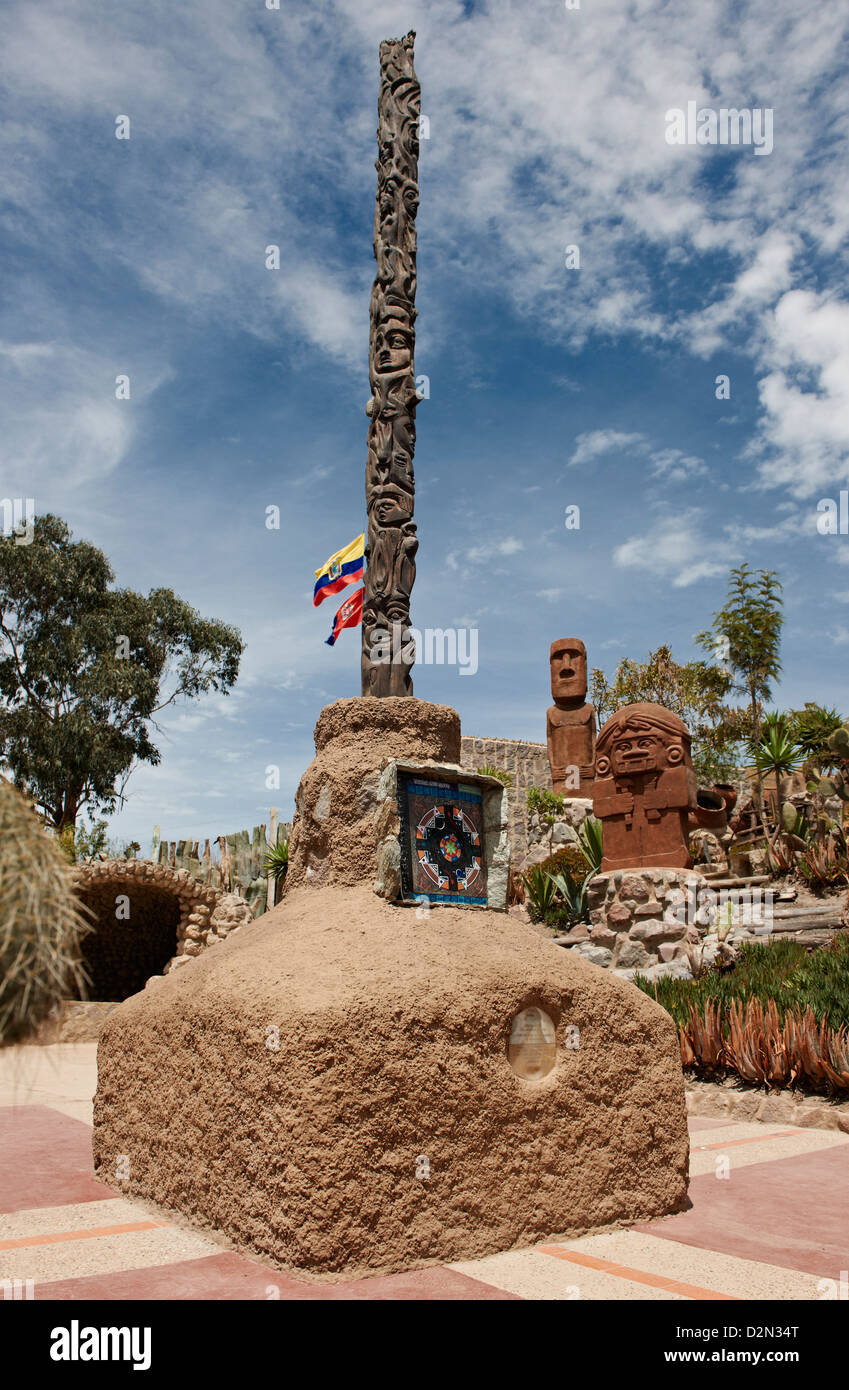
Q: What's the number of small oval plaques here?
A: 1